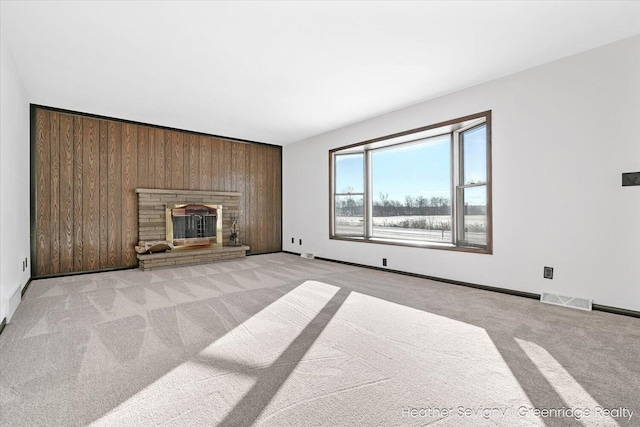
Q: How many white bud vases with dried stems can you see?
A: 0